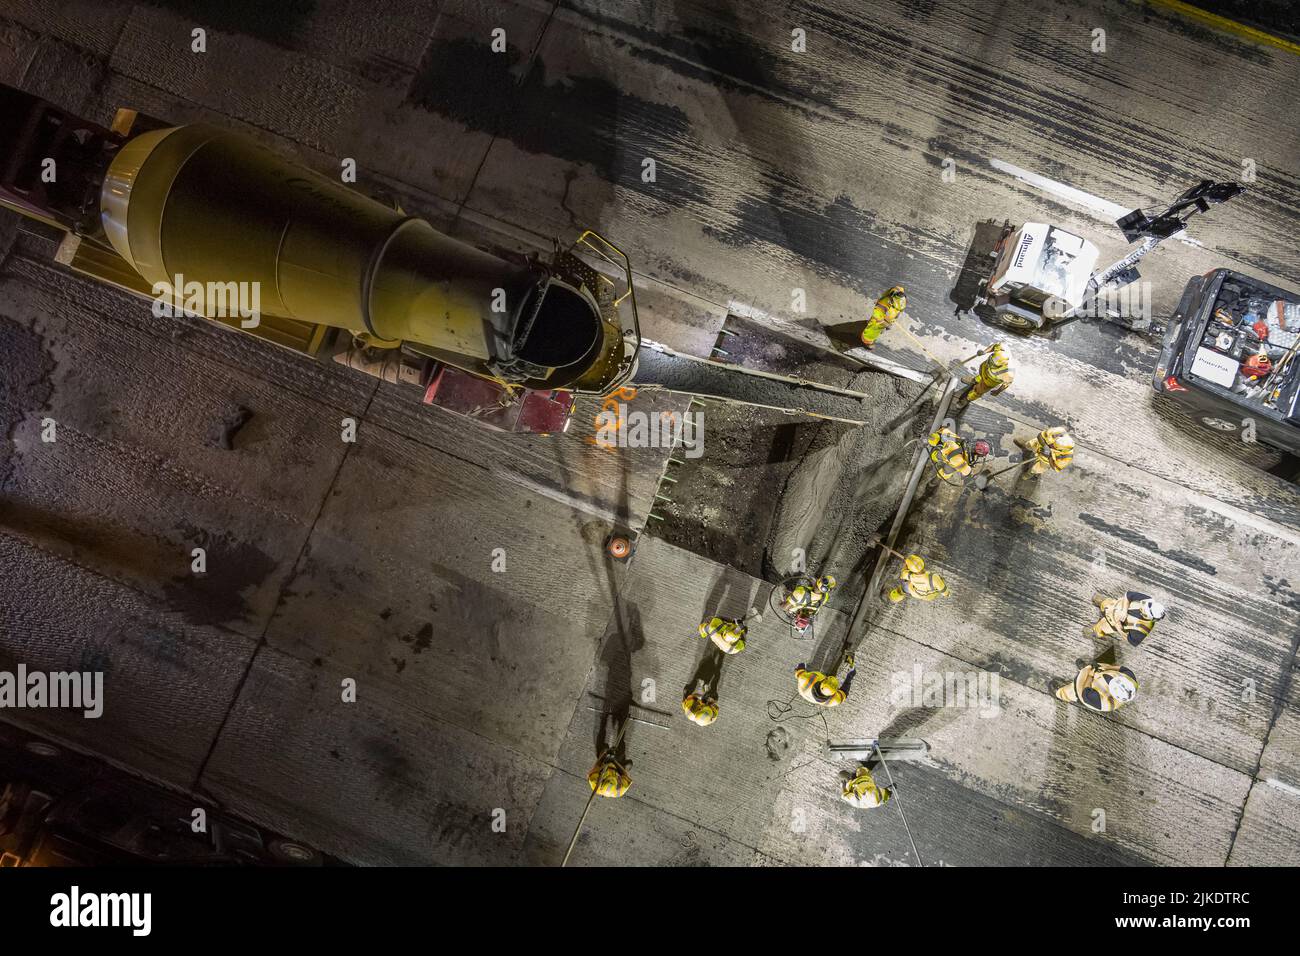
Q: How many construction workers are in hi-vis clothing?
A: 13